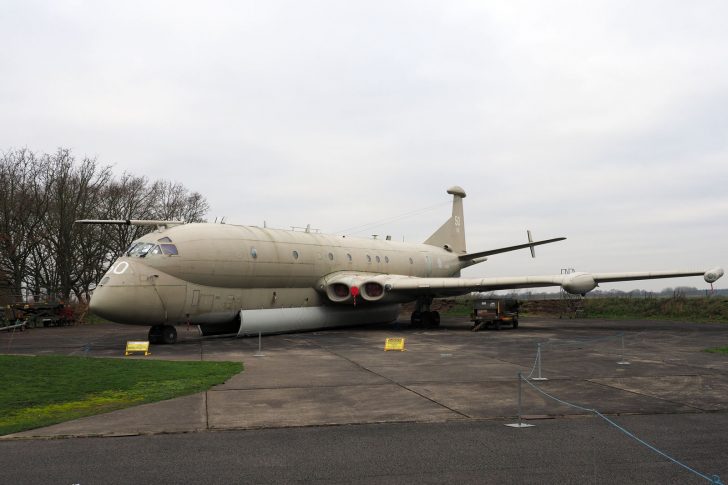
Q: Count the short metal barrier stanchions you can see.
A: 4